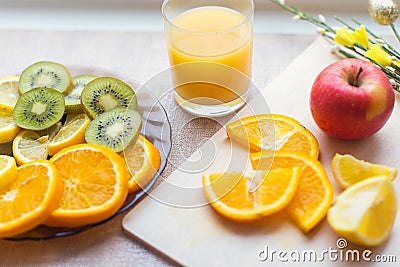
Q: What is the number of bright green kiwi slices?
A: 5